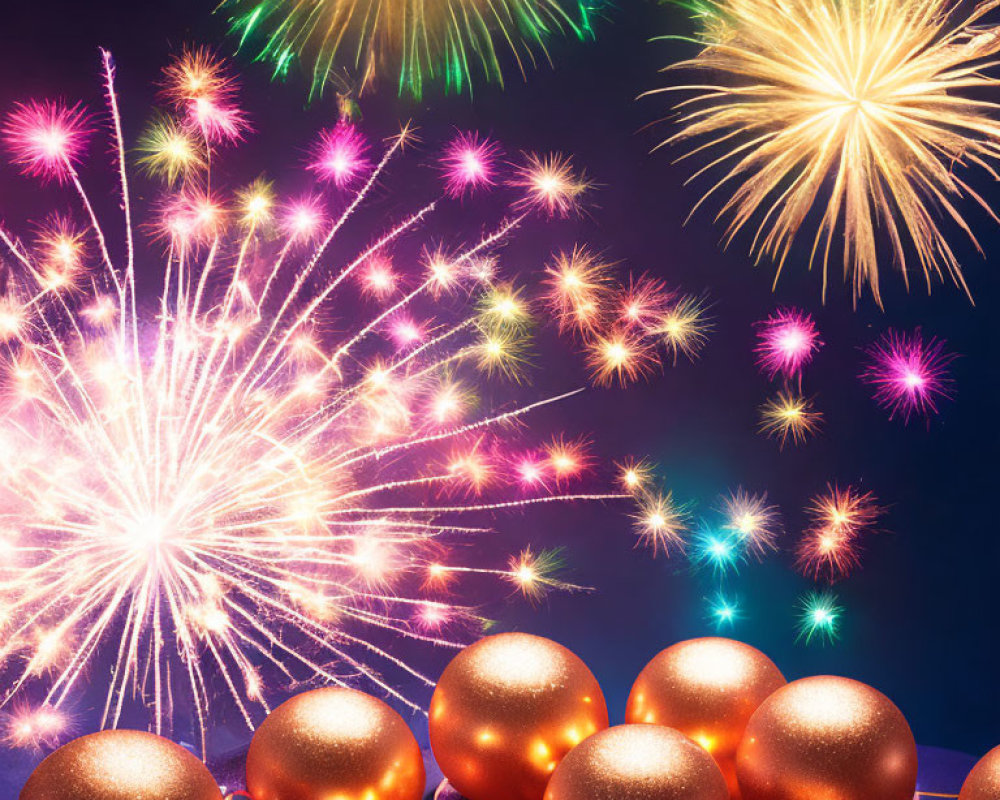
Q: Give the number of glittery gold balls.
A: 7